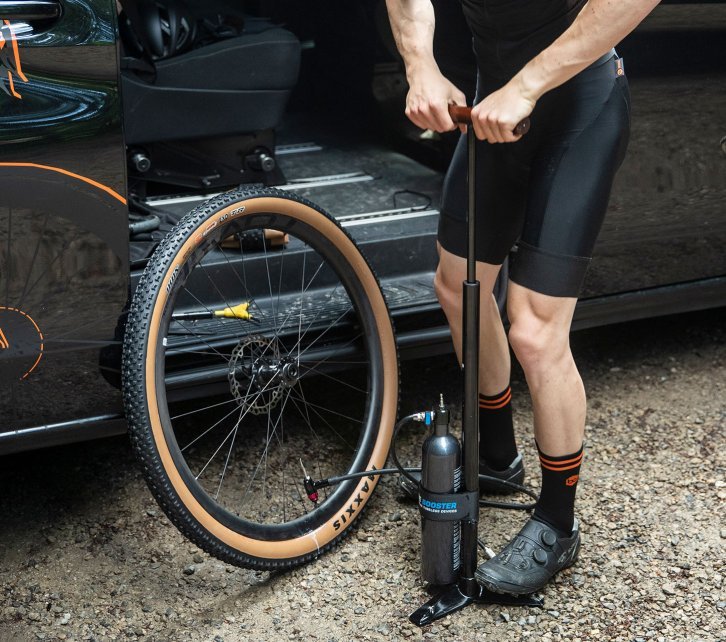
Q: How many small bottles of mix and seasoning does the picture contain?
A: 0